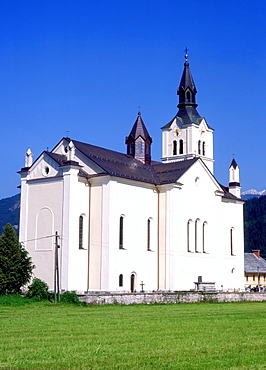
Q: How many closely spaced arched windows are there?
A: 3